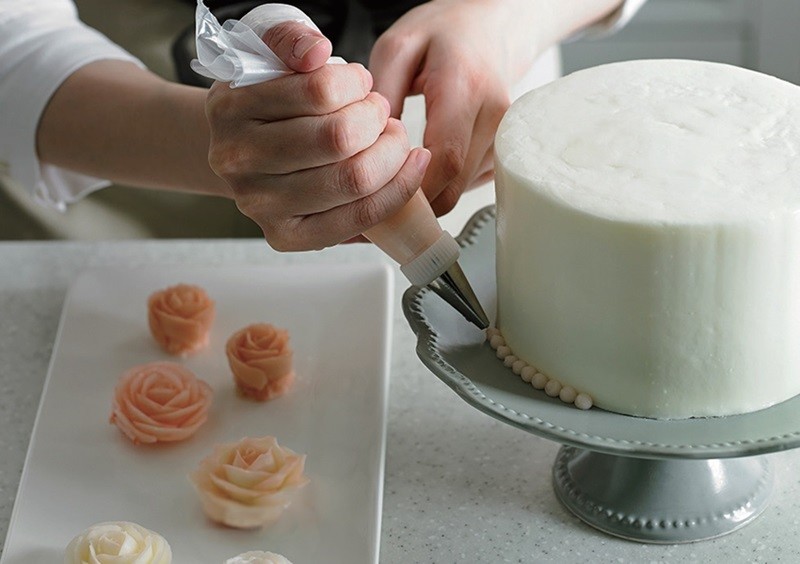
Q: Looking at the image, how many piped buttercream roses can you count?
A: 6